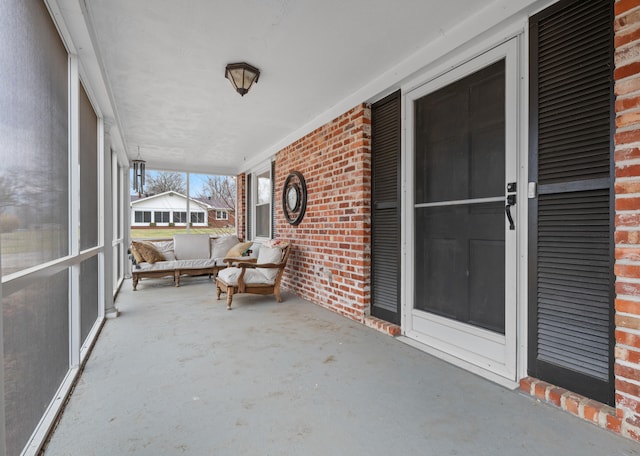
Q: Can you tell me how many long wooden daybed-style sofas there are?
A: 1